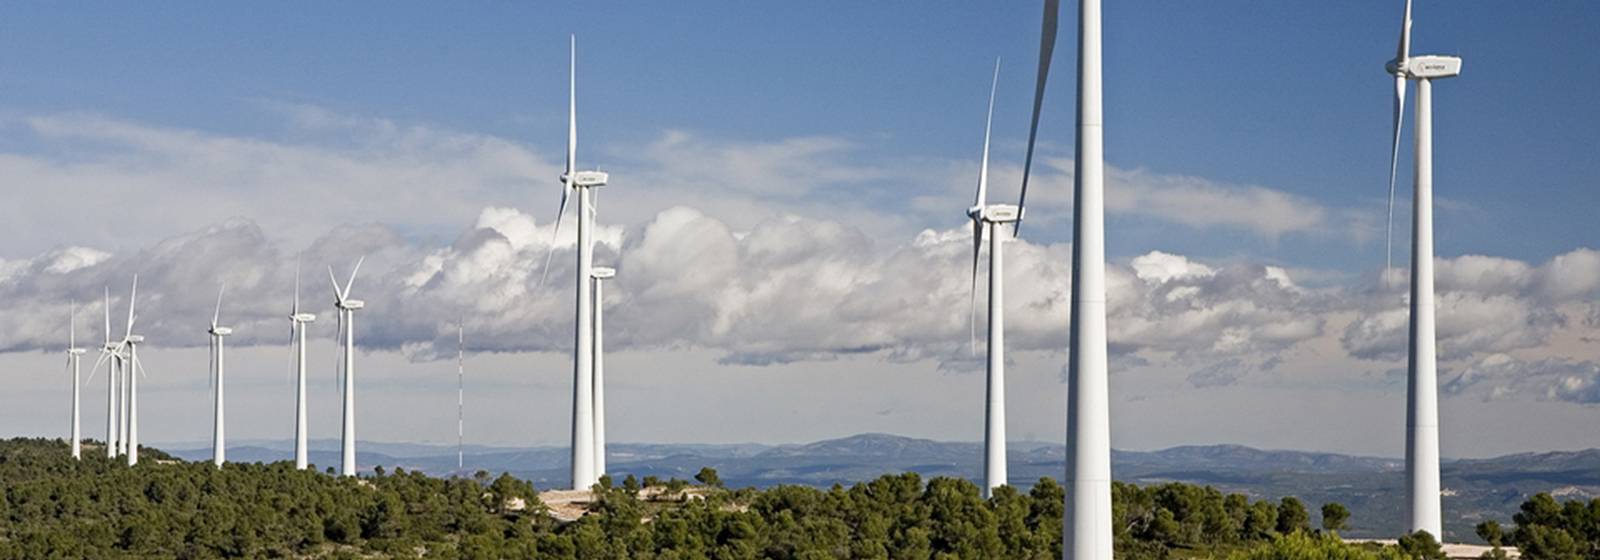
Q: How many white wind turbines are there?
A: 12